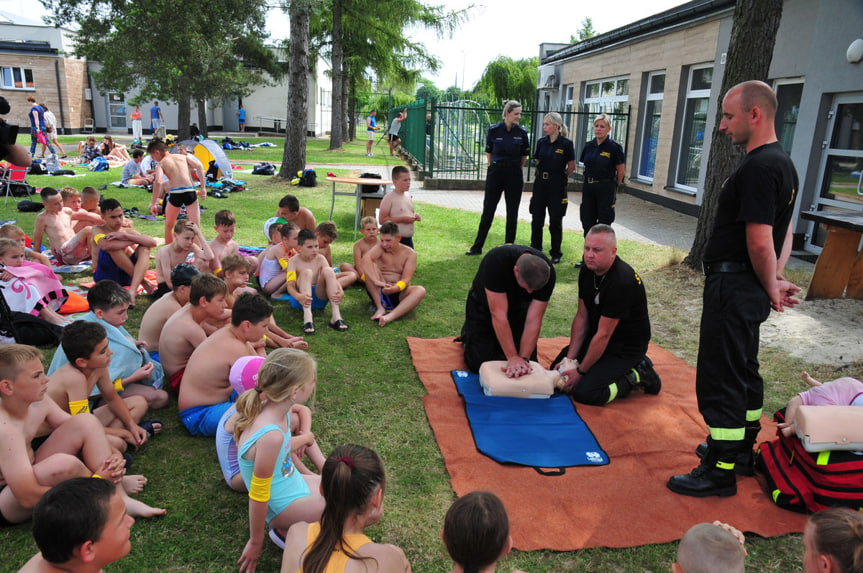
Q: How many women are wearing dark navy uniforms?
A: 3